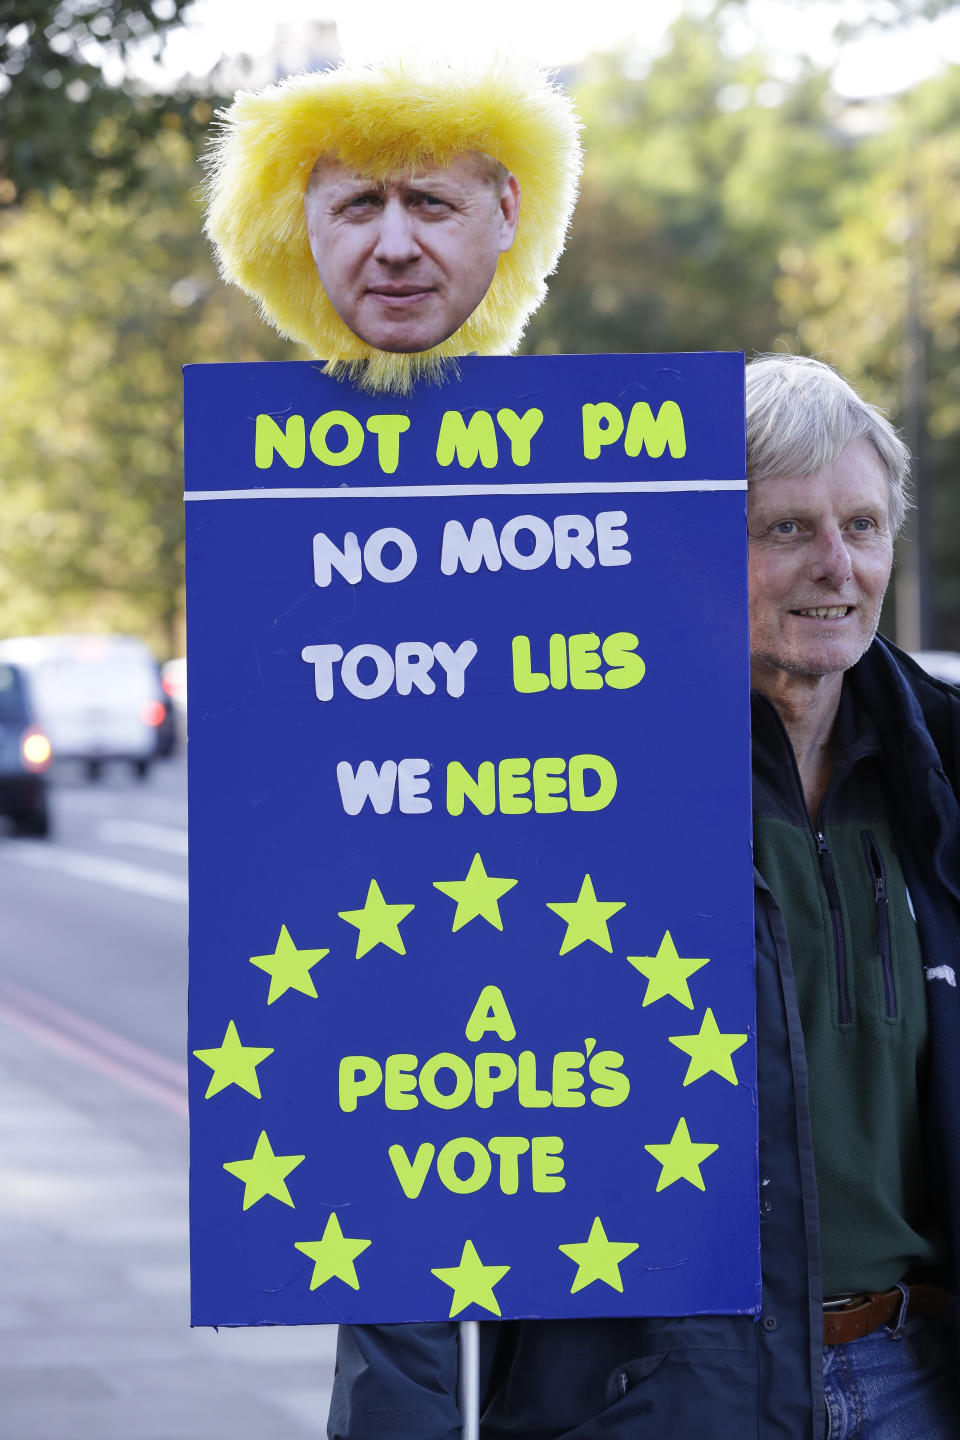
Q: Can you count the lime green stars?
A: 12